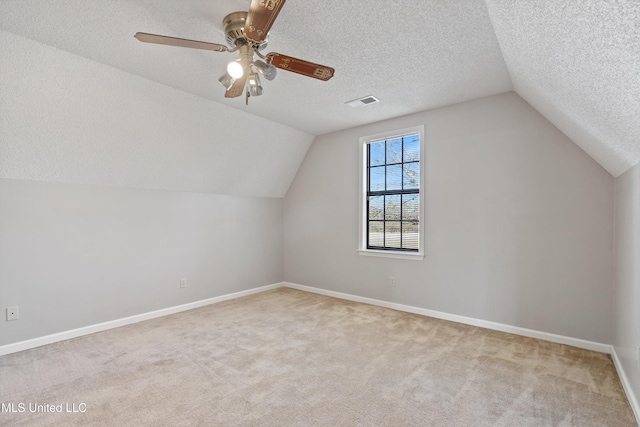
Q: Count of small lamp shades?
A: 4